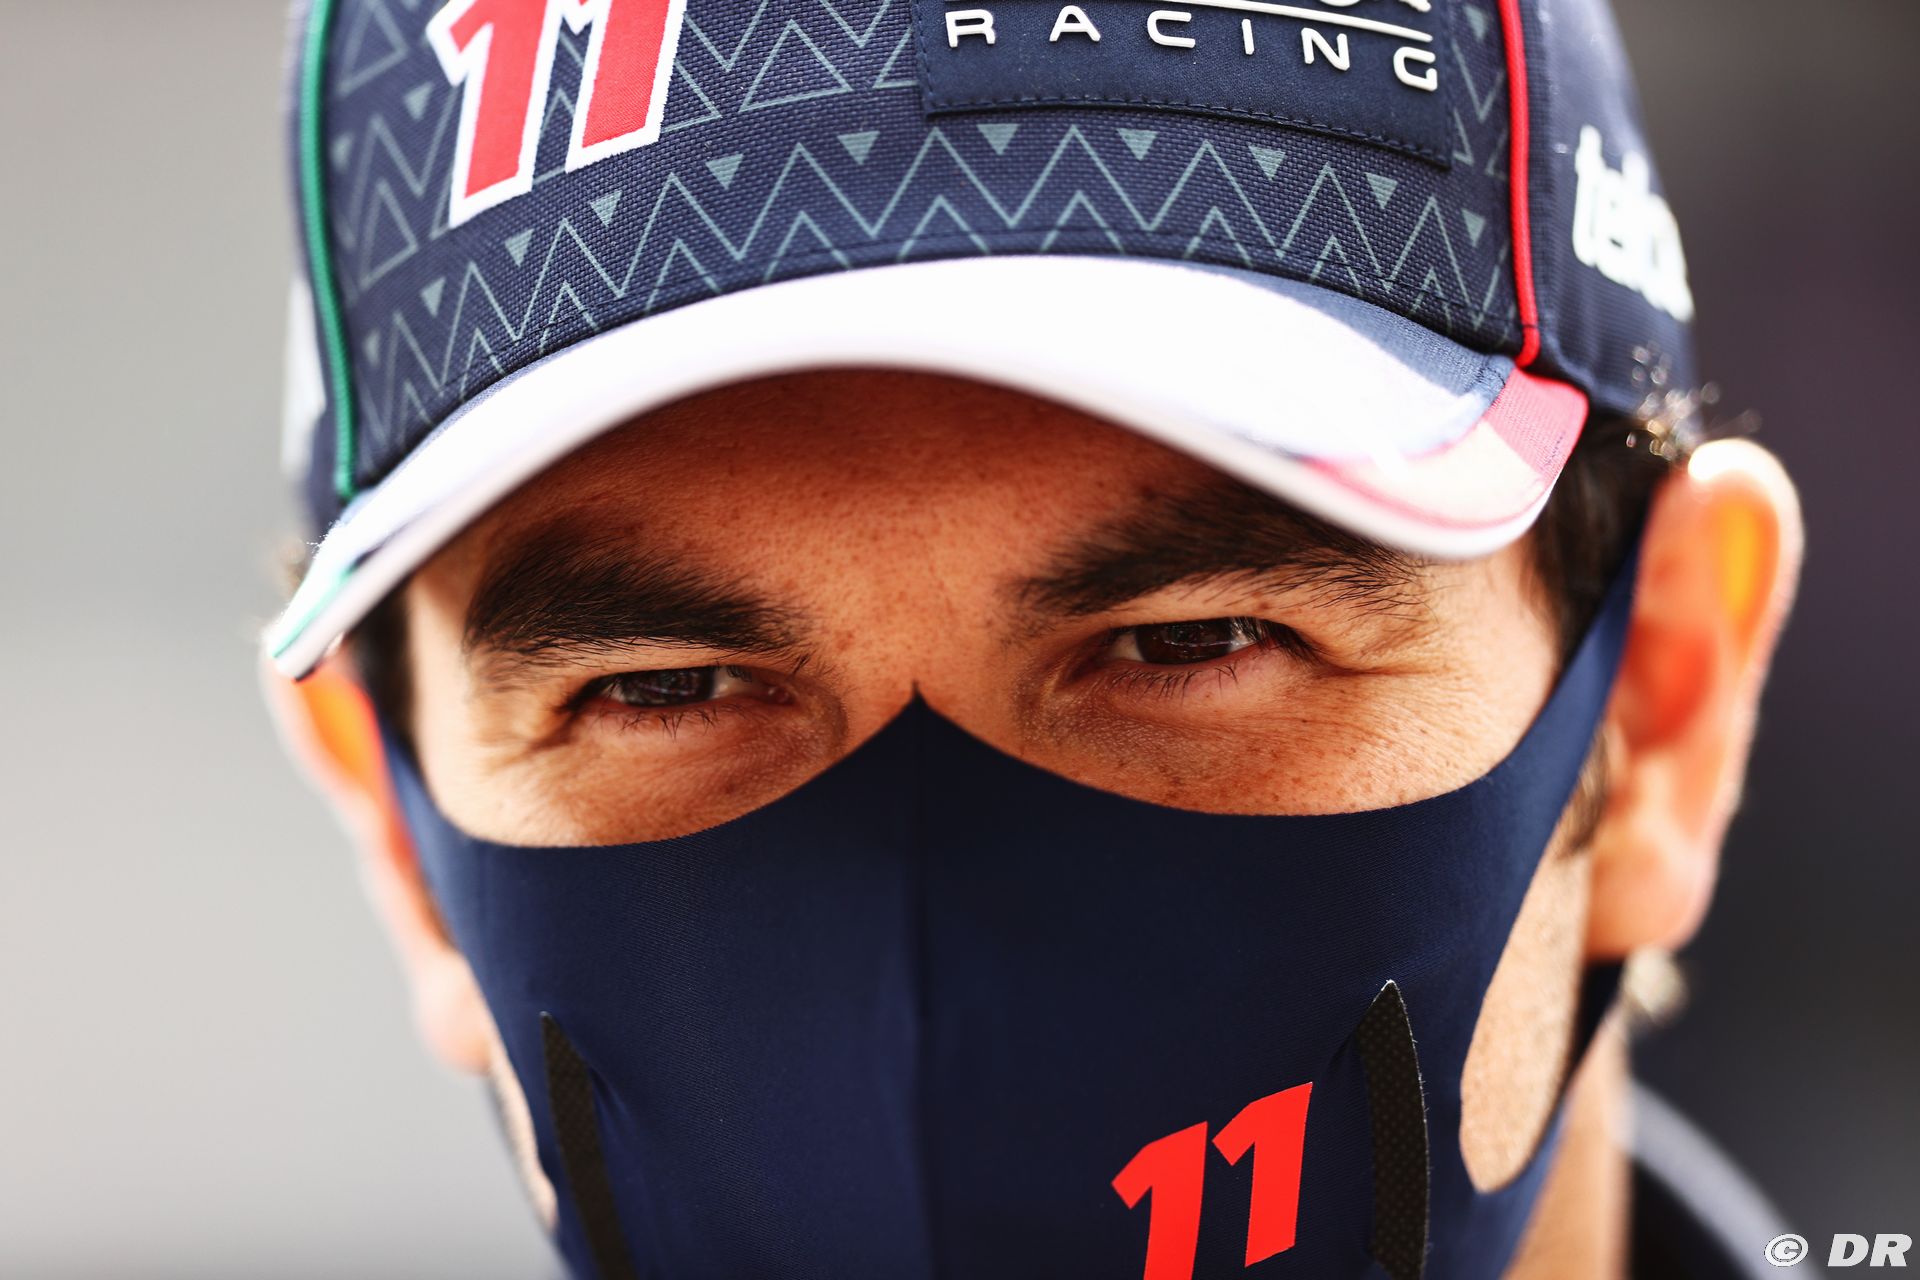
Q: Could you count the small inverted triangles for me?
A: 14